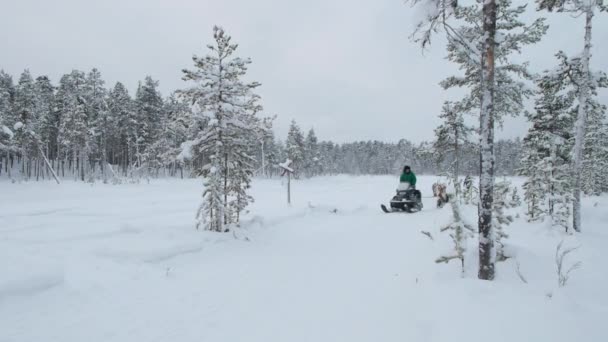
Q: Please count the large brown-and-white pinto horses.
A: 0